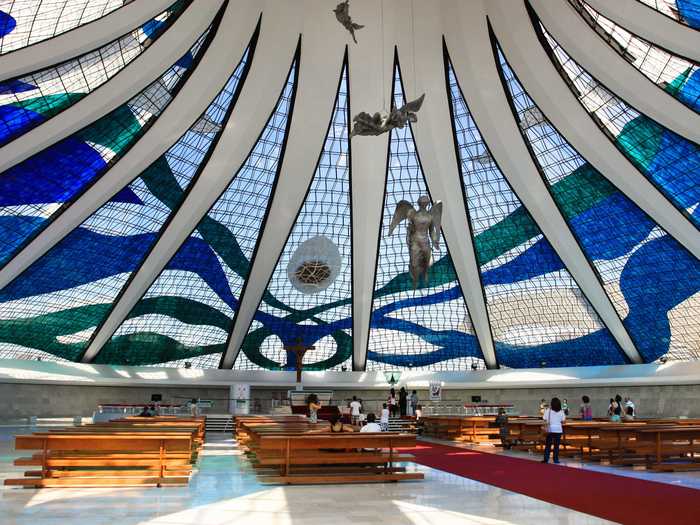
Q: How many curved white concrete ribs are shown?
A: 11